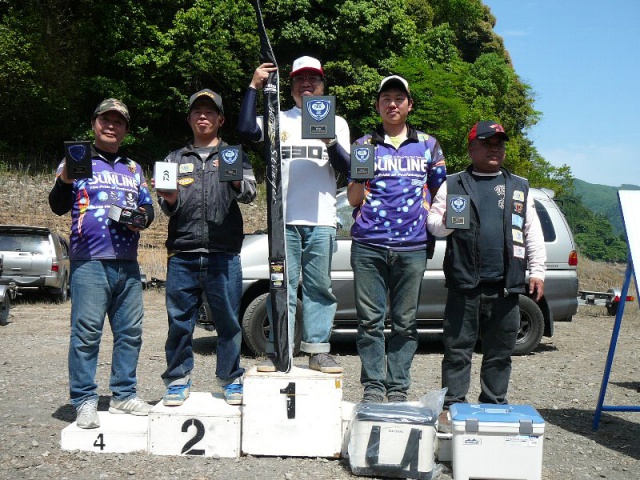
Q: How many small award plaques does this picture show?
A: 5